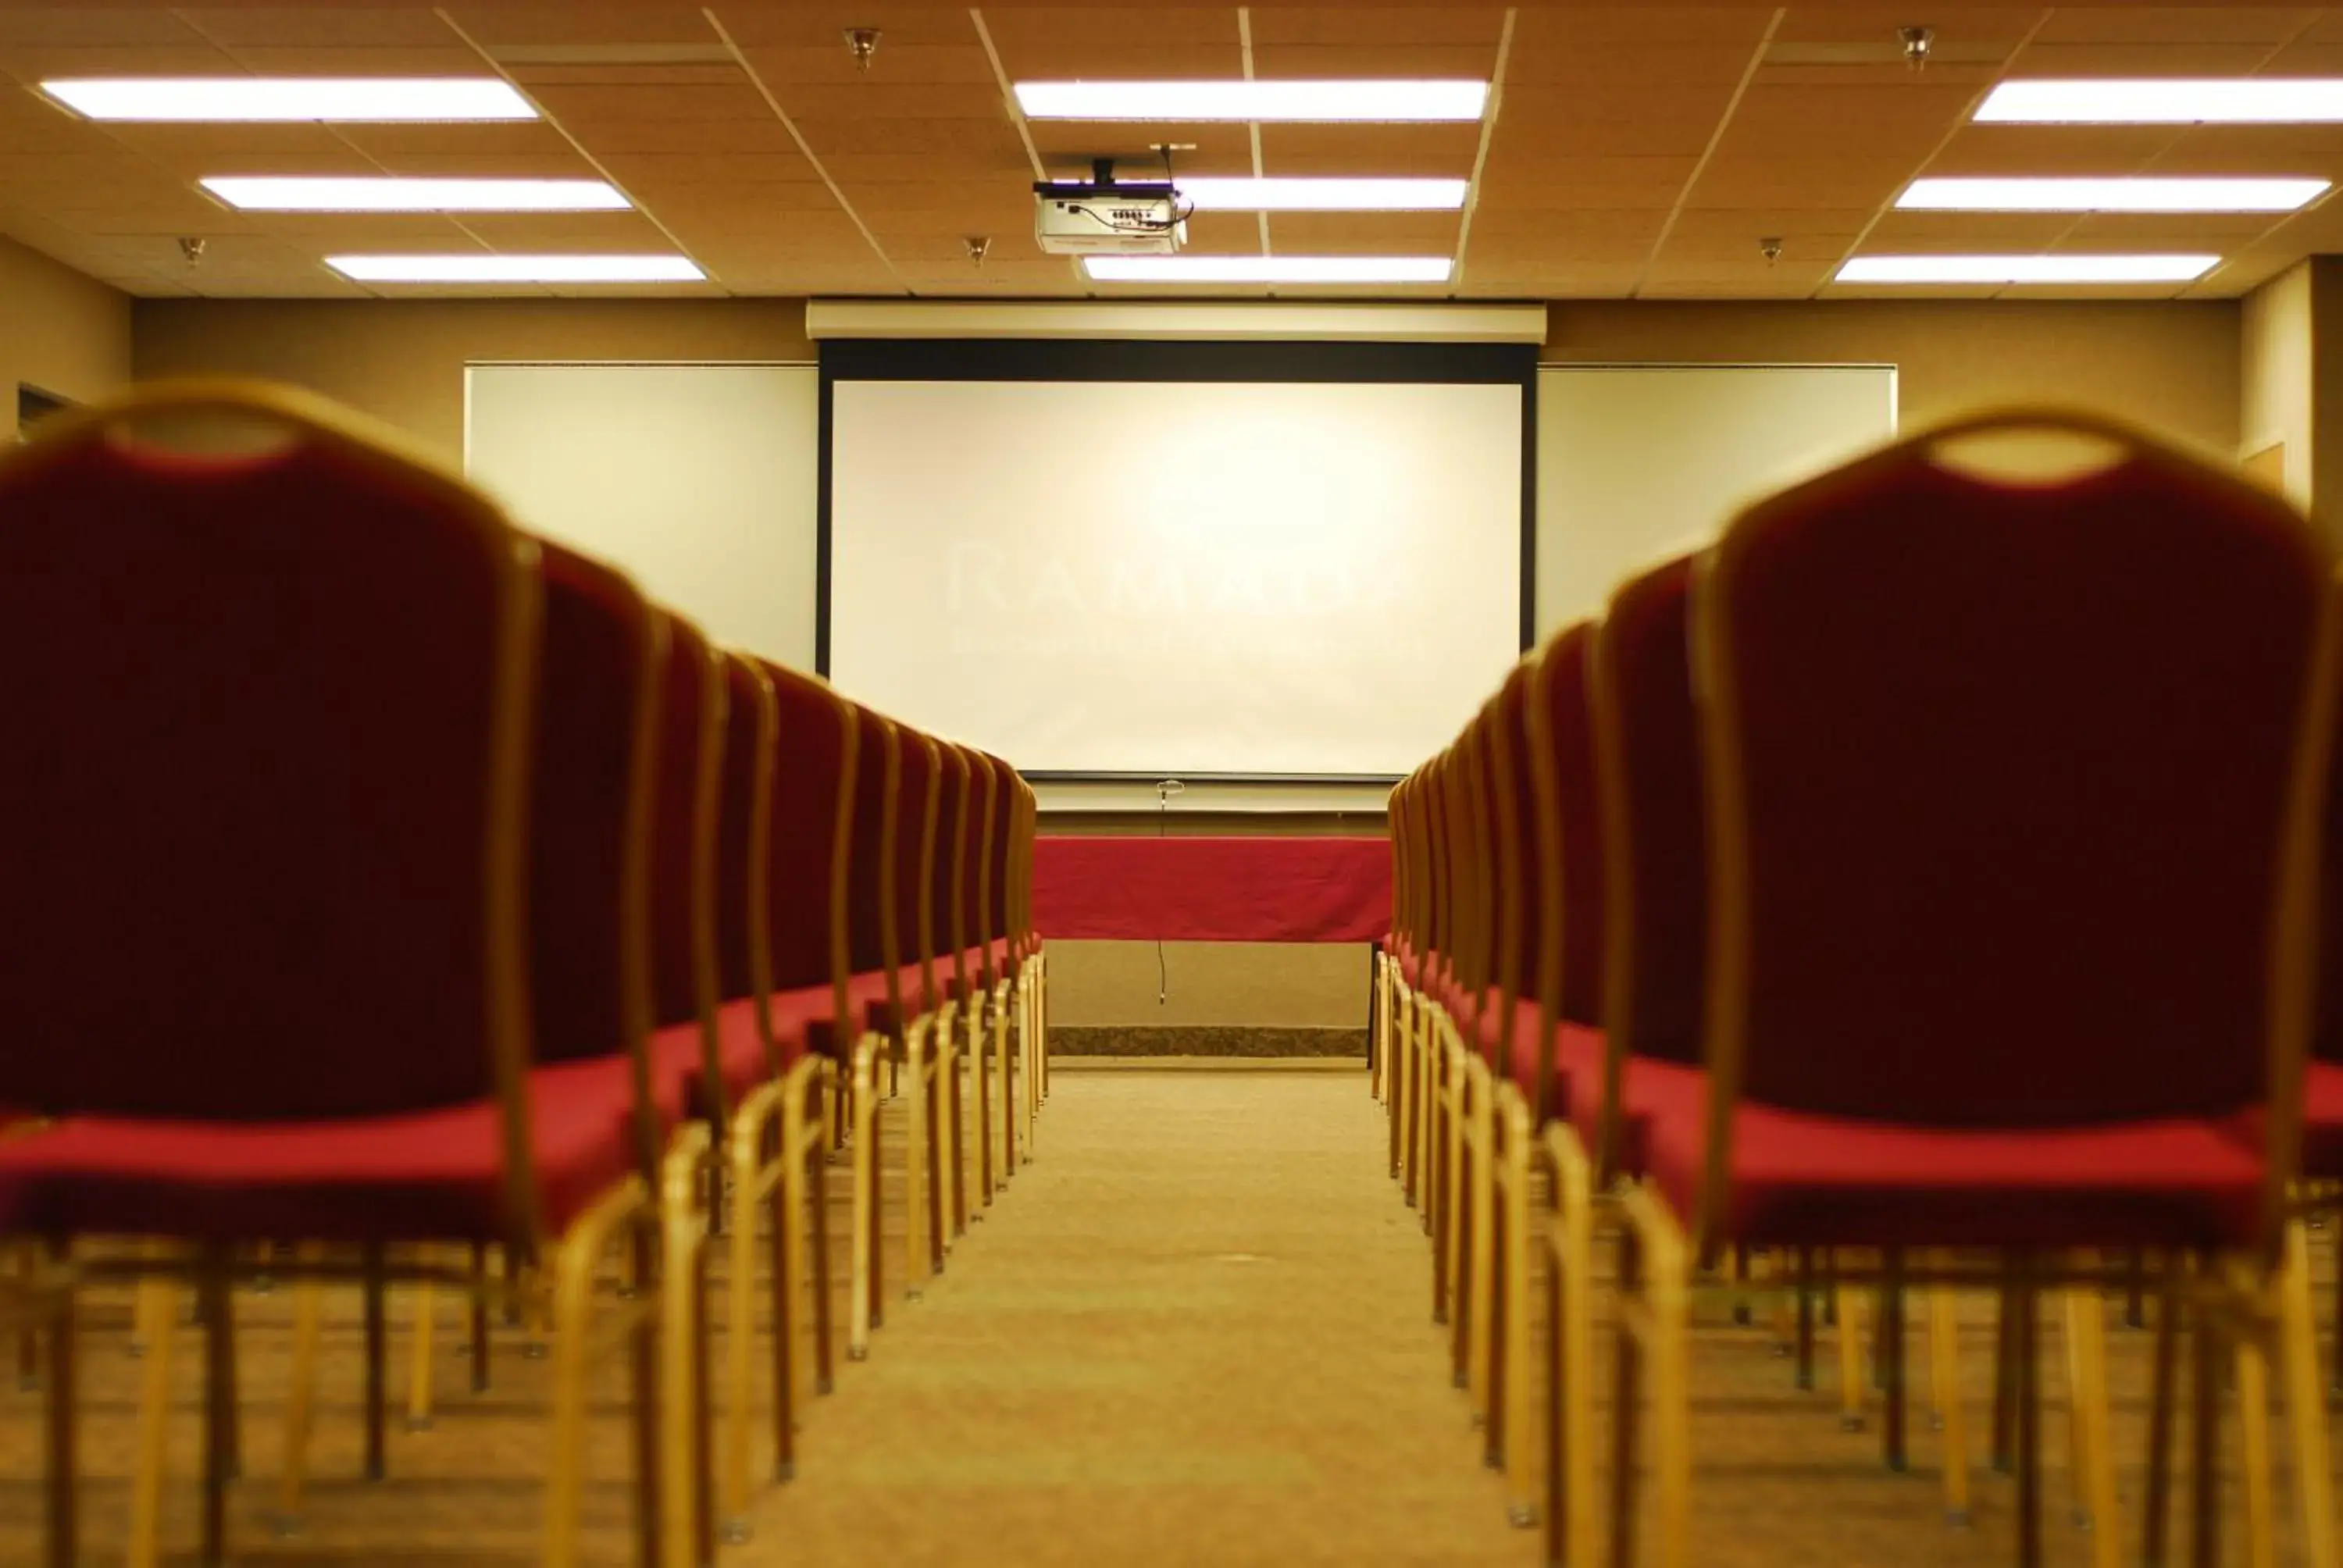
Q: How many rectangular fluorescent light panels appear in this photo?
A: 9